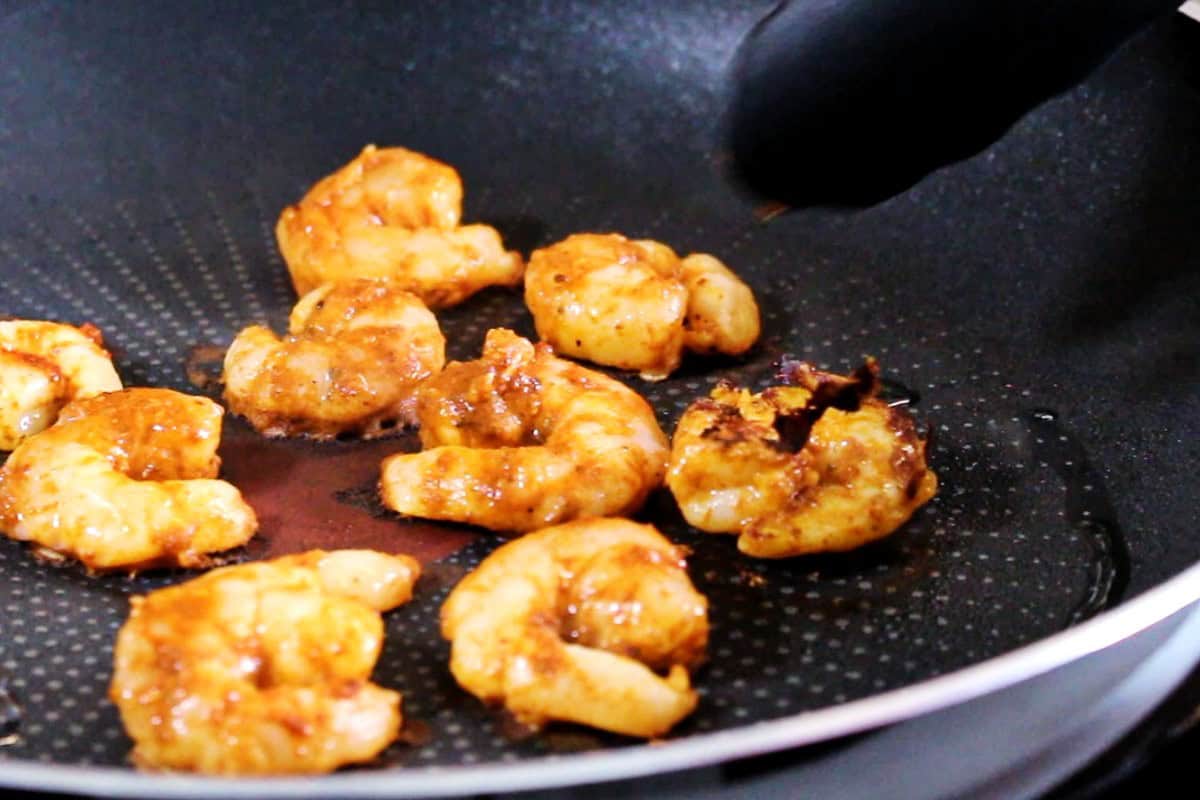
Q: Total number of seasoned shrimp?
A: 9